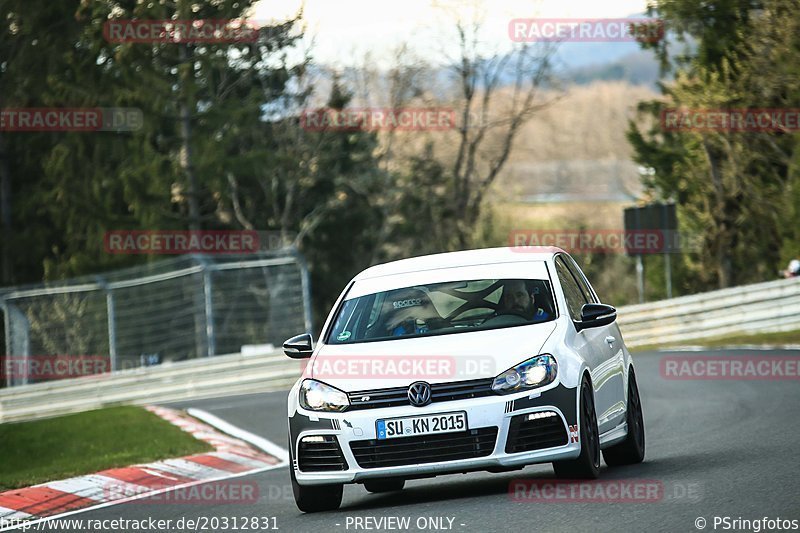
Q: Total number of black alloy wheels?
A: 2